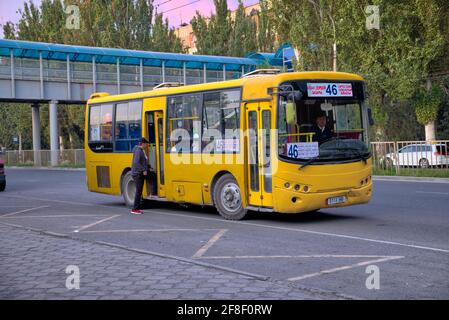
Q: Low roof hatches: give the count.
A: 2